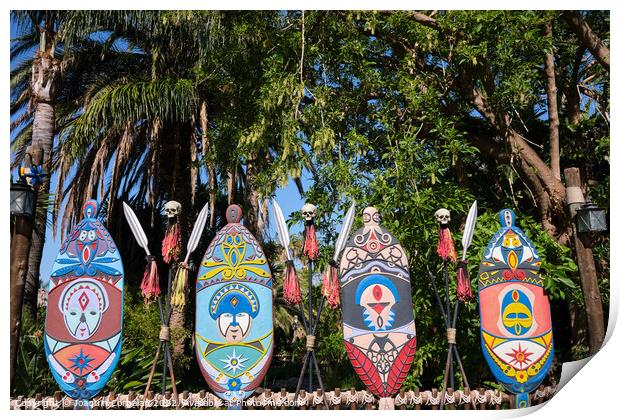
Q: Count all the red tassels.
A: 7